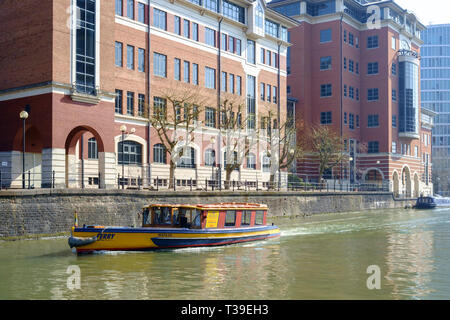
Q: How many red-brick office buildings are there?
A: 2